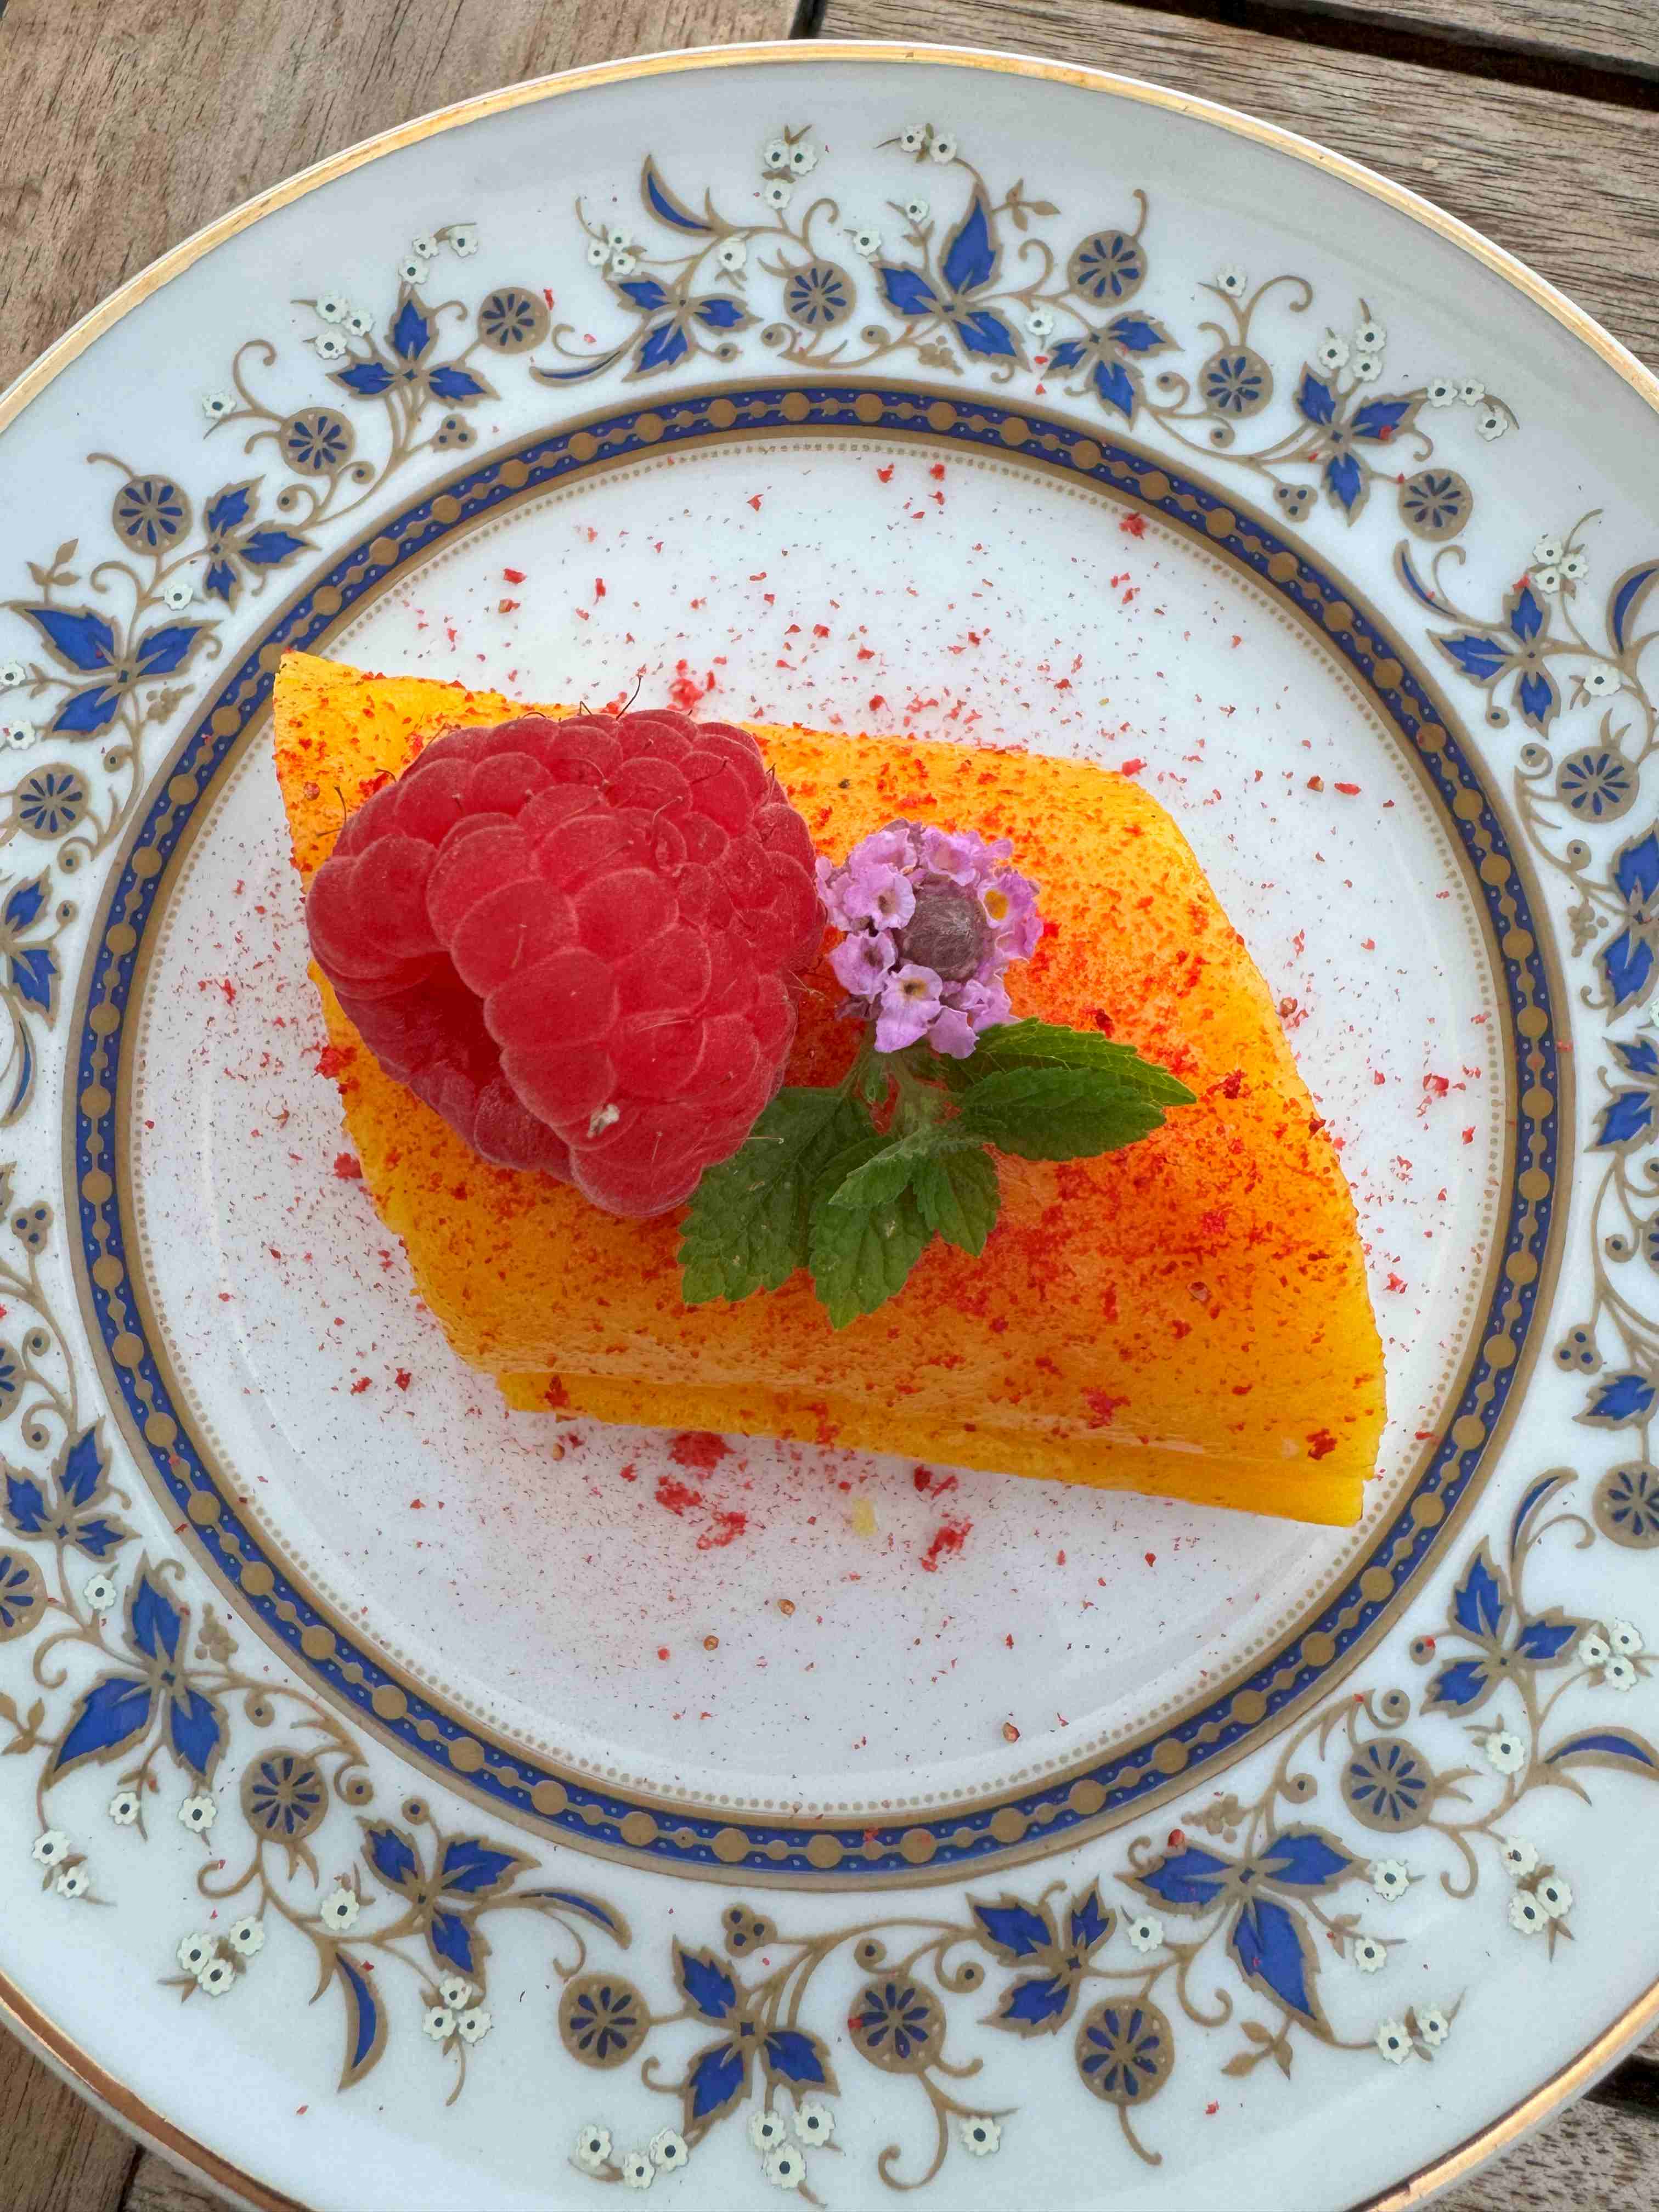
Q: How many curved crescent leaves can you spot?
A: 9